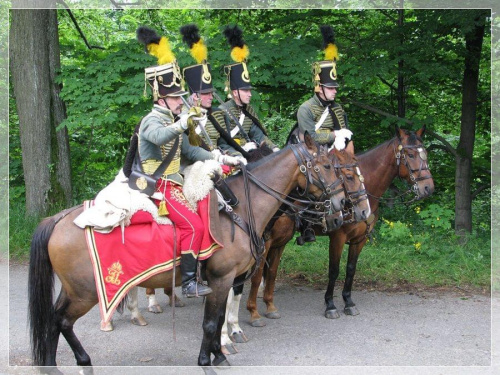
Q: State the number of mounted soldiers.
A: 4